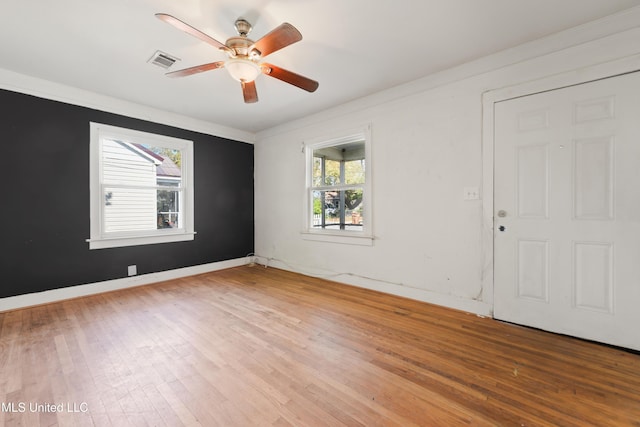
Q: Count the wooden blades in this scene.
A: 5